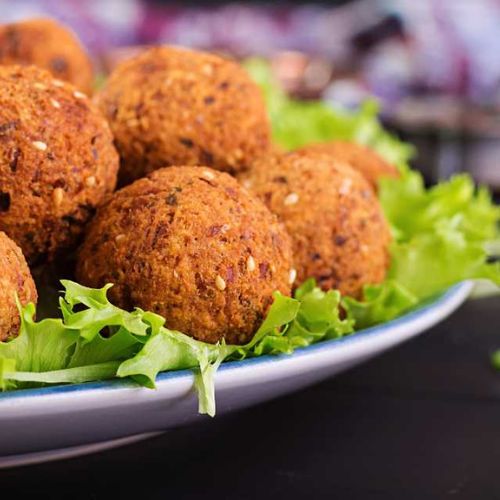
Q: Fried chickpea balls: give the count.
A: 7